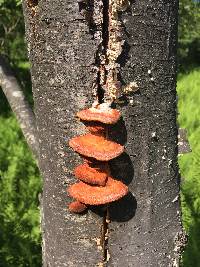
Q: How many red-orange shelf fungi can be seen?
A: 5